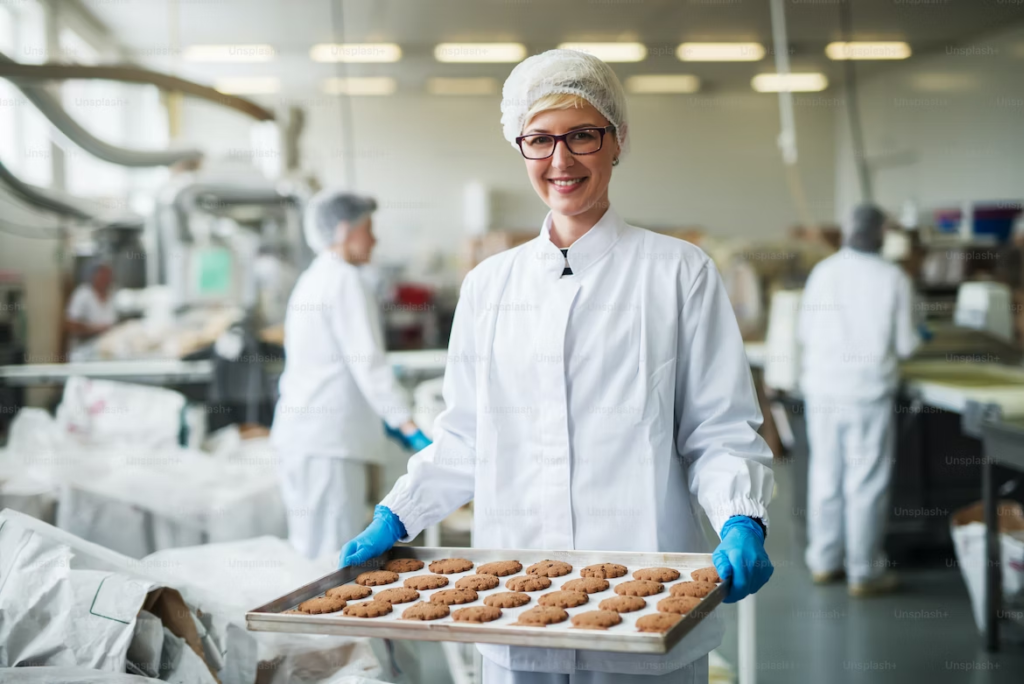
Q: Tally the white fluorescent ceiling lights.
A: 11